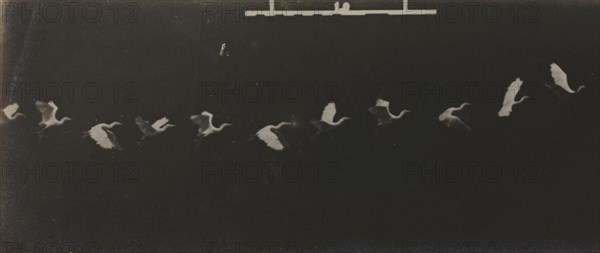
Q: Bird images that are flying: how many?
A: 11